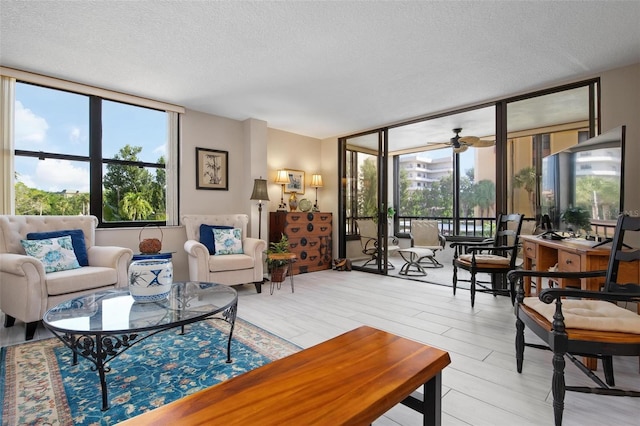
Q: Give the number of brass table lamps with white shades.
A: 2